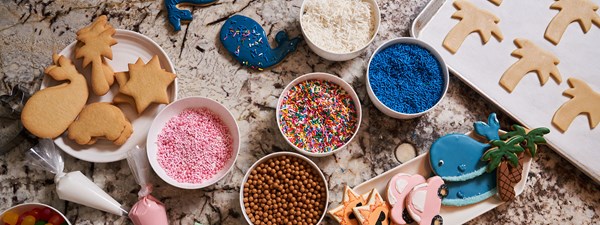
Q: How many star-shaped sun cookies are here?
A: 4